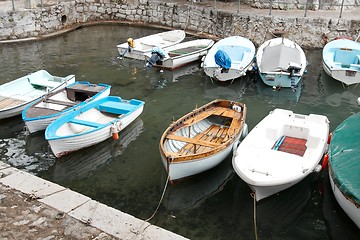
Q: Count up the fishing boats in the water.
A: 11